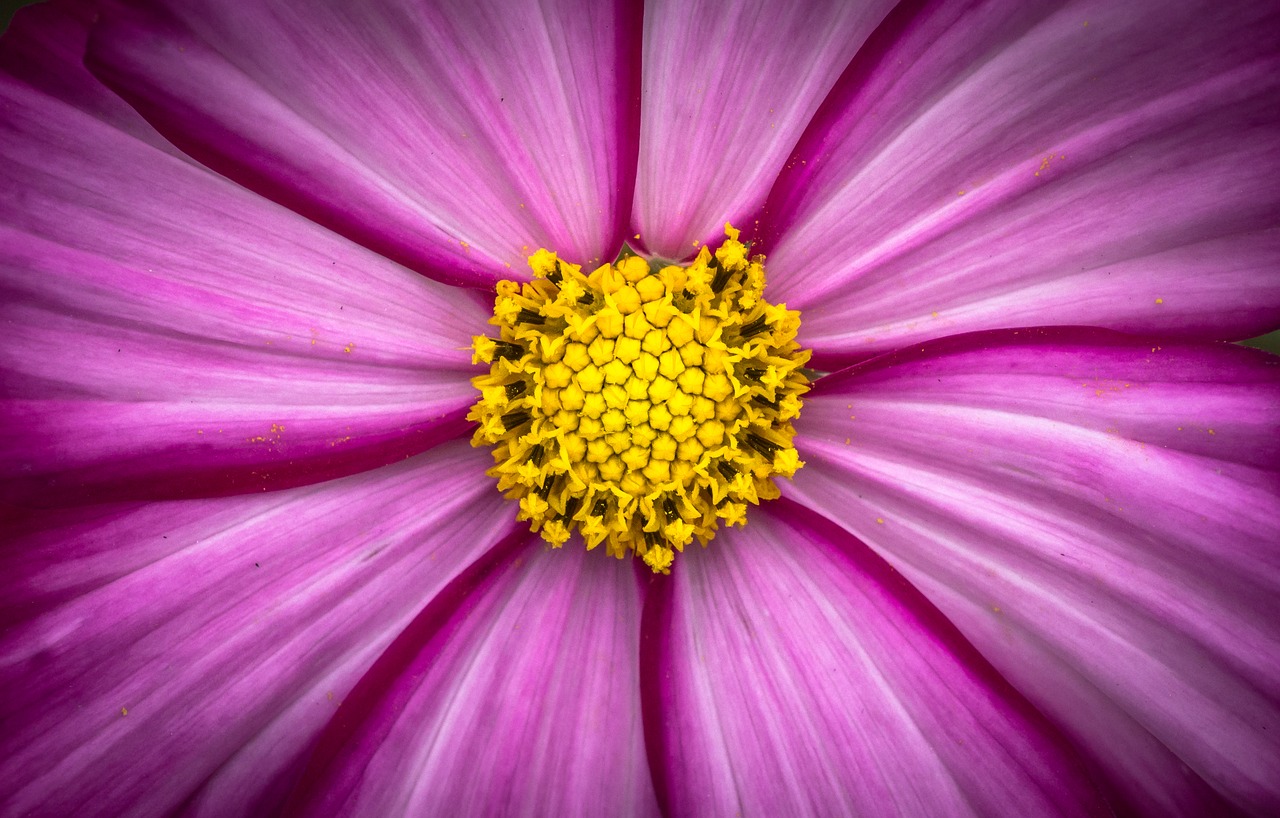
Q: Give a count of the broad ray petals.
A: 8